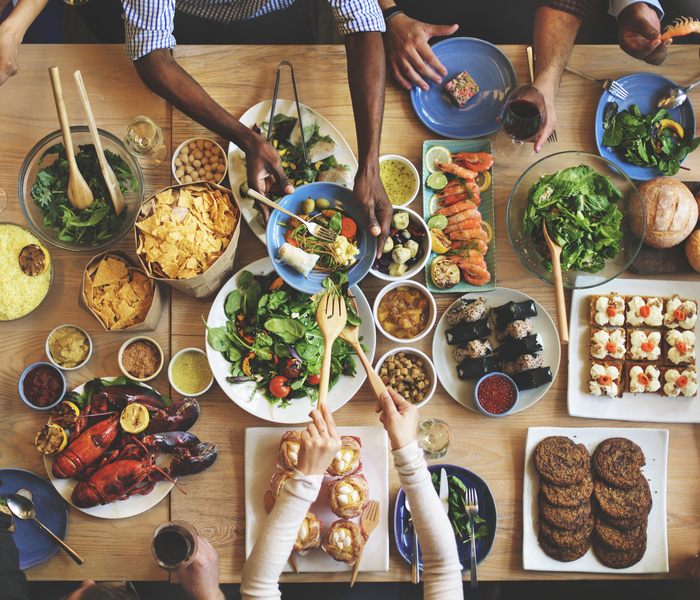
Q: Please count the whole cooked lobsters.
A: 2